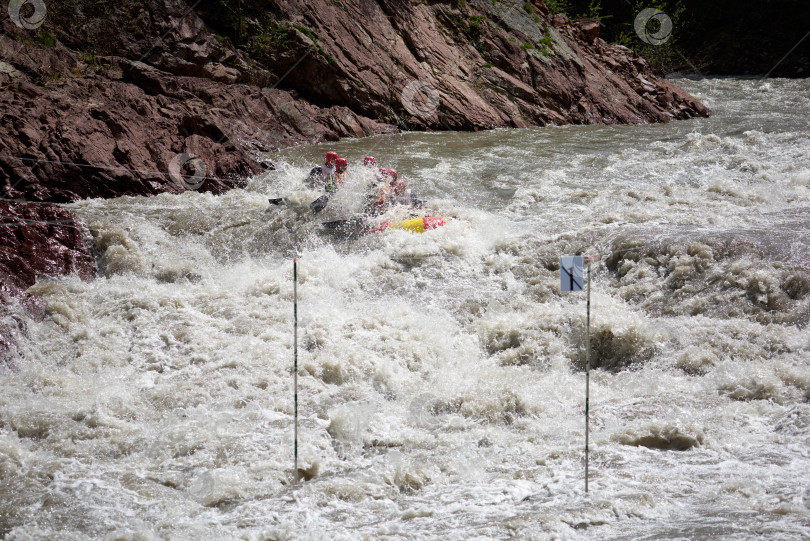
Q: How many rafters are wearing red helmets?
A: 6